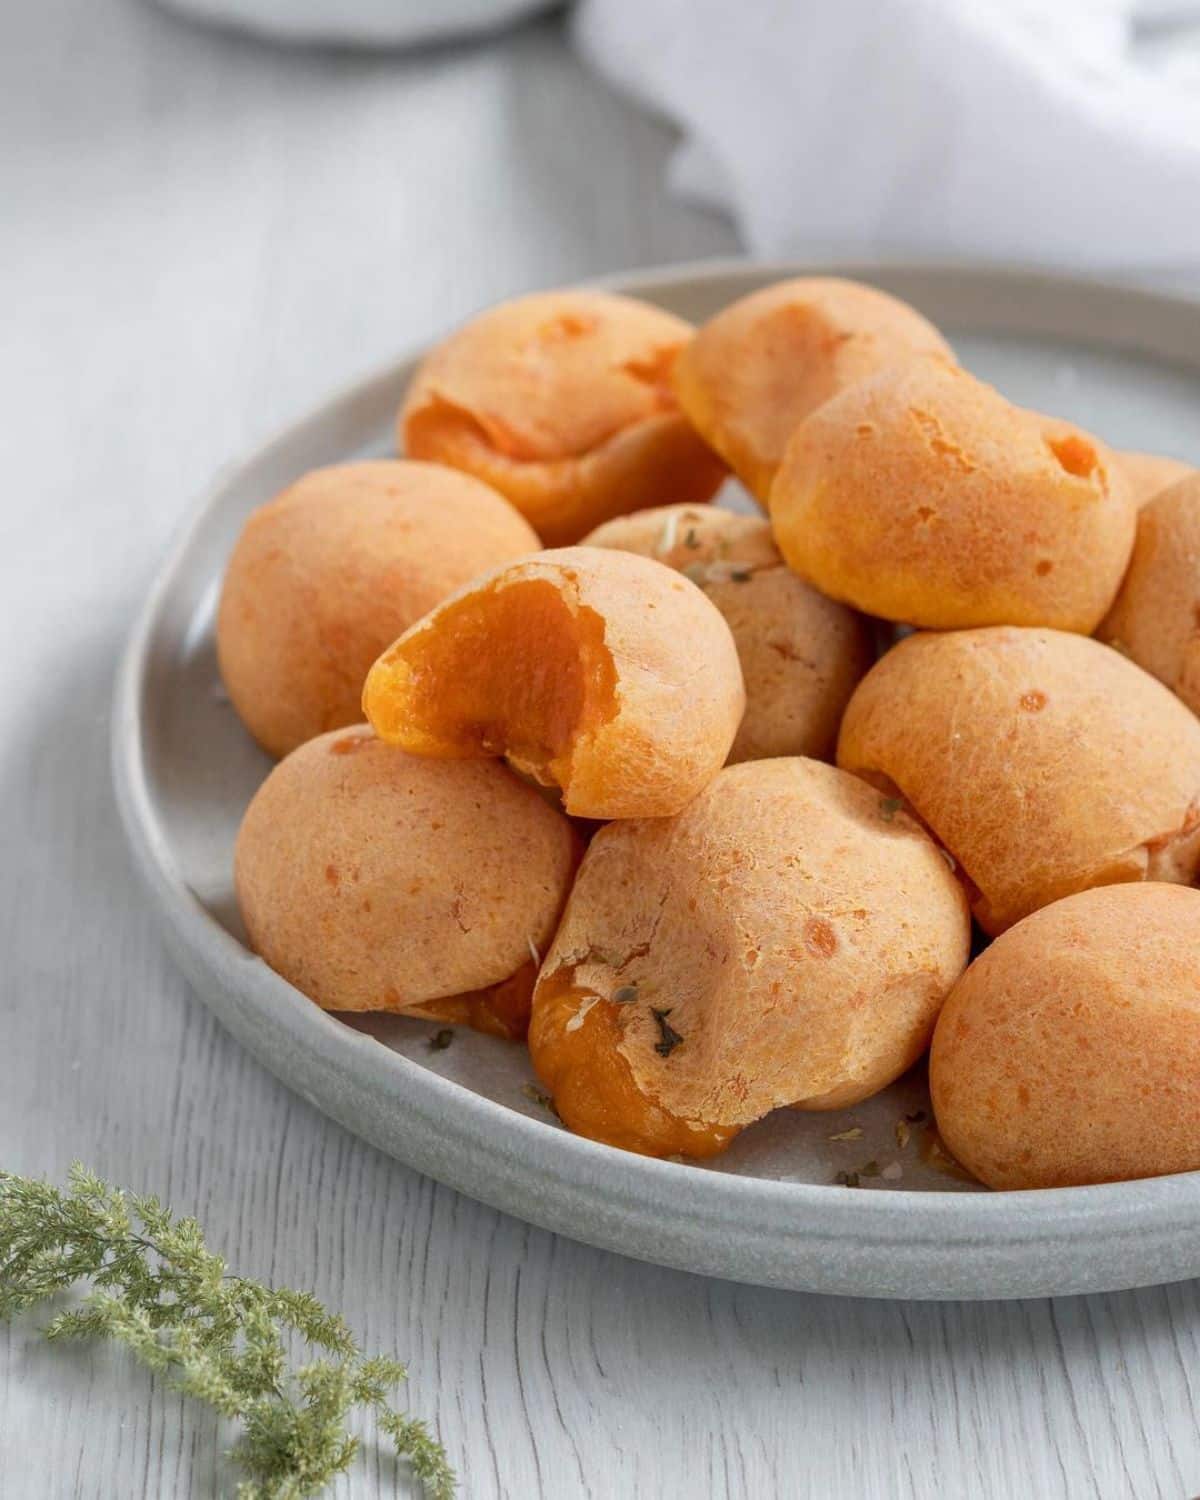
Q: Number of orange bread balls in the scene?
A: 12